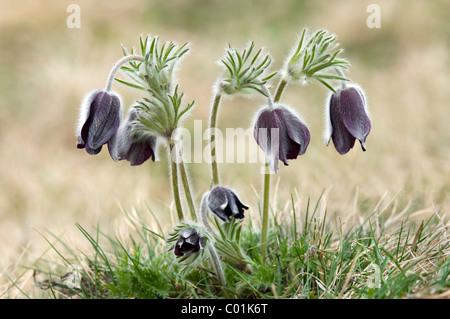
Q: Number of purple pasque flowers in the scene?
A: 6